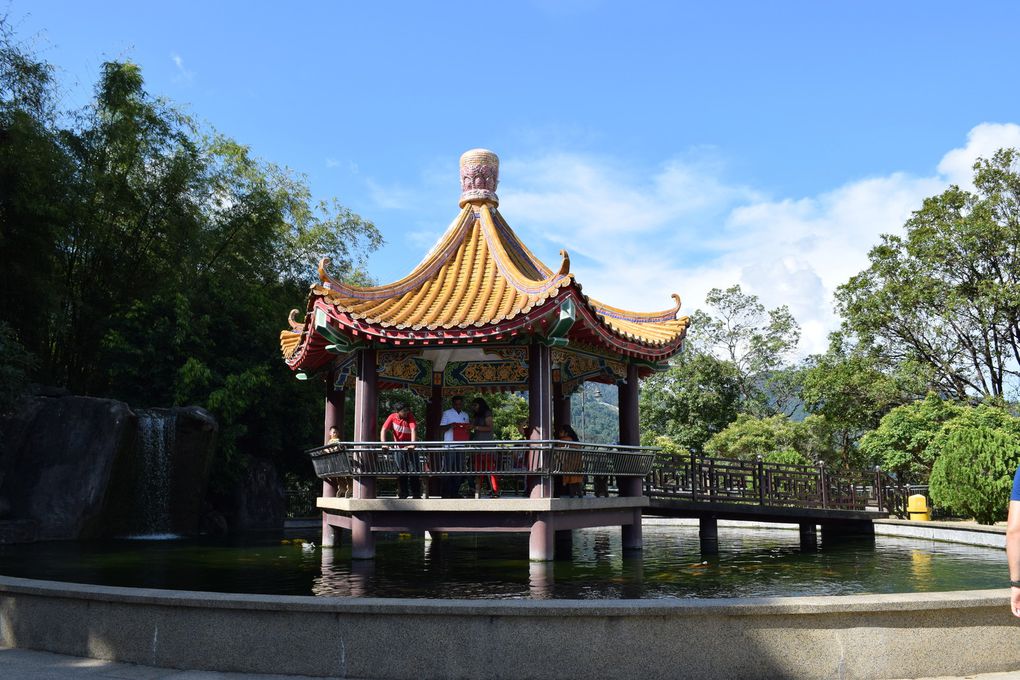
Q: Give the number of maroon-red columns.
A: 6